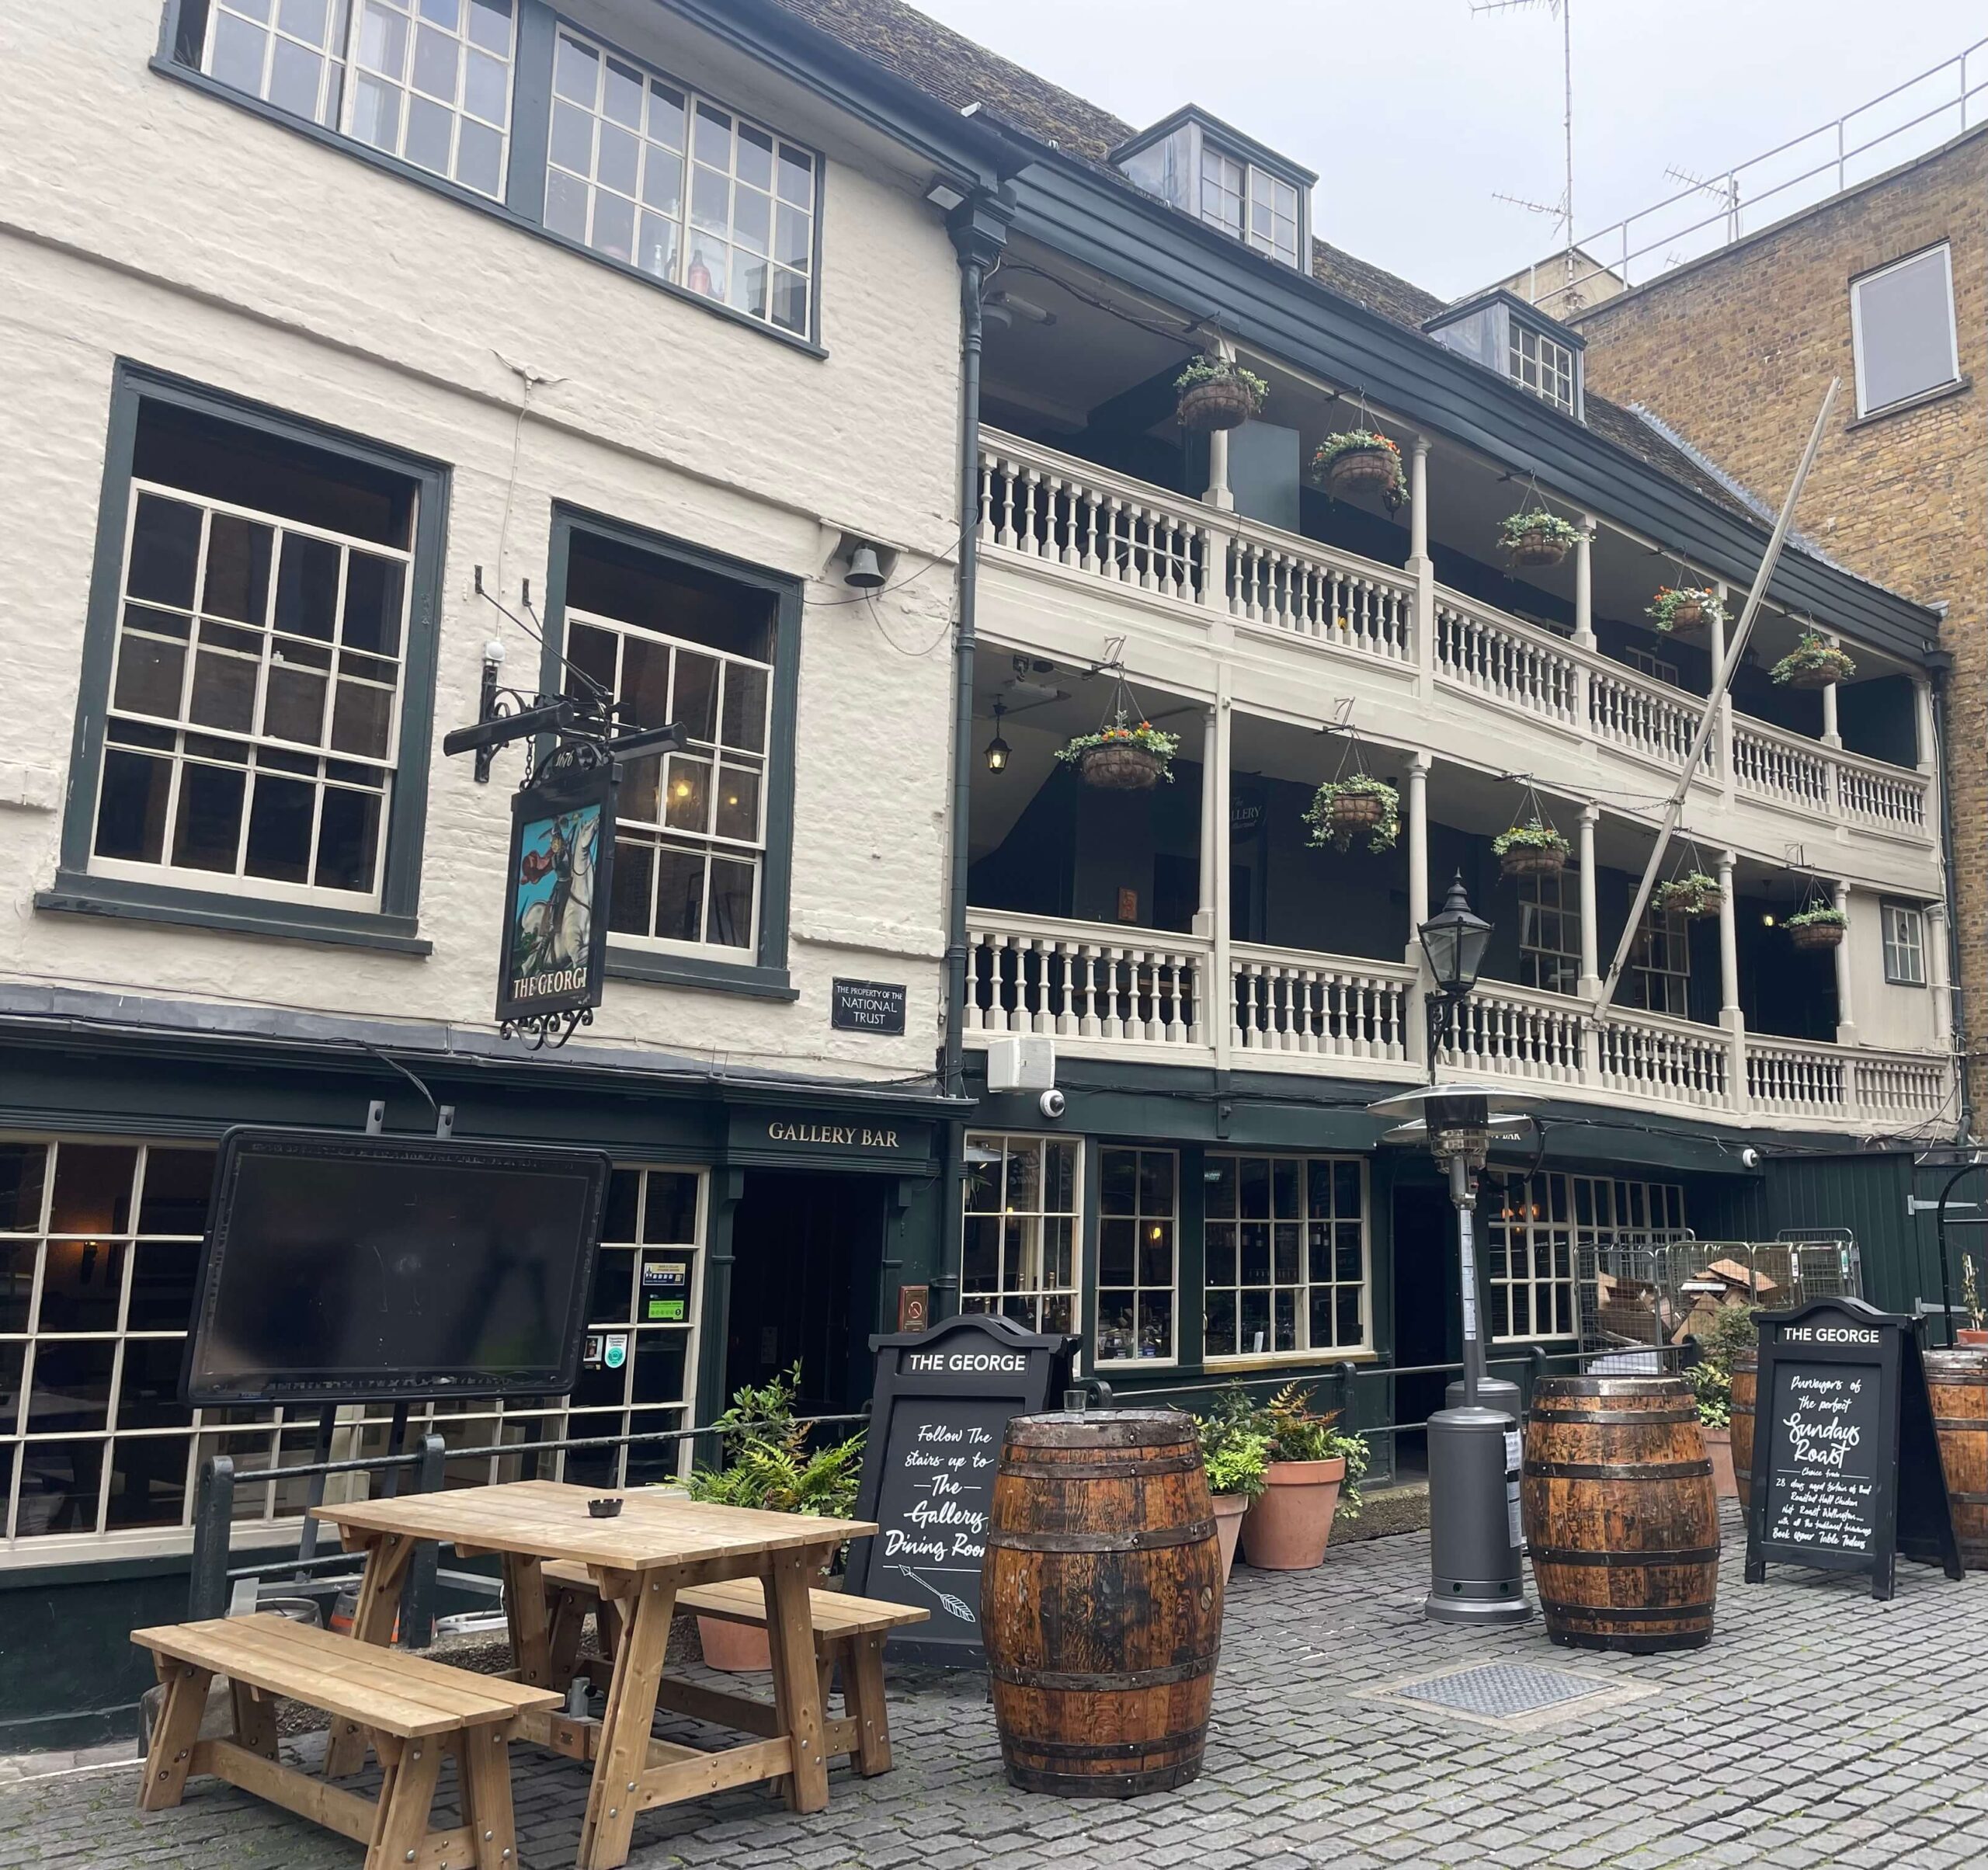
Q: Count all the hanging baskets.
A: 10